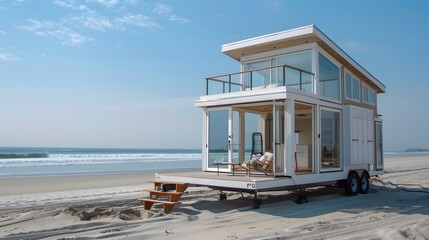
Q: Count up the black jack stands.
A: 3